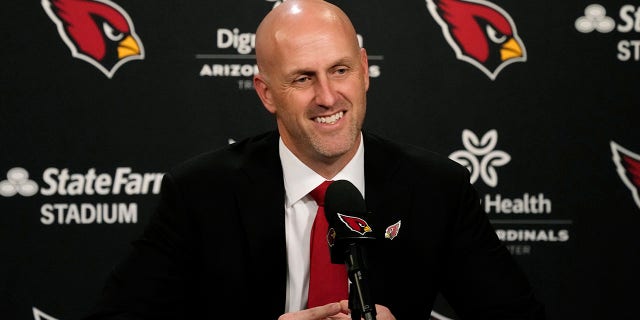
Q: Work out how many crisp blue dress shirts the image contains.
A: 0